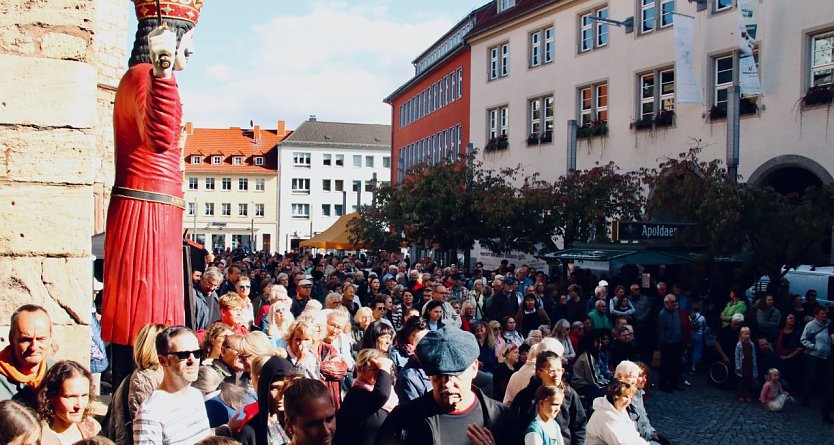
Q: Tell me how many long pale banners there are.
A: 2